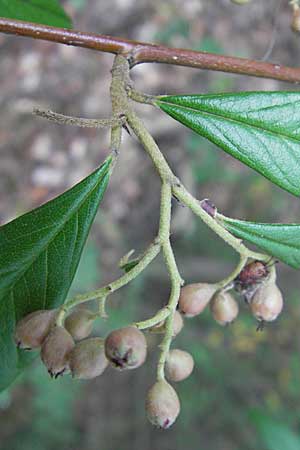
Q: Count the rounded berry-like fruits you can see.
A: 11